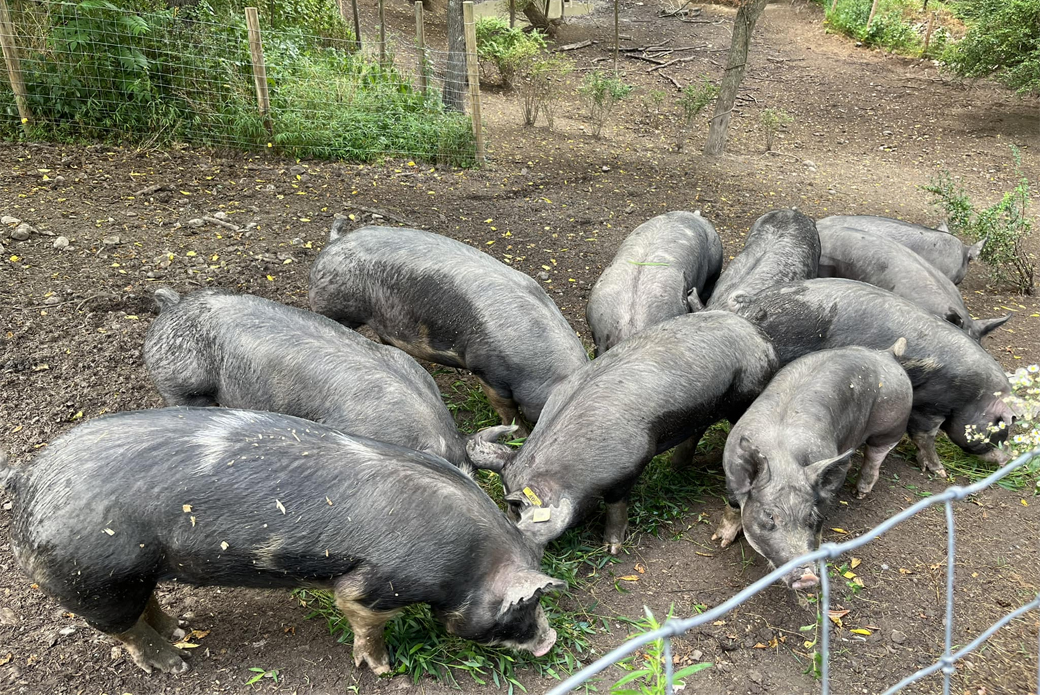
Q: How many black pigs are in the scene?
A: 10